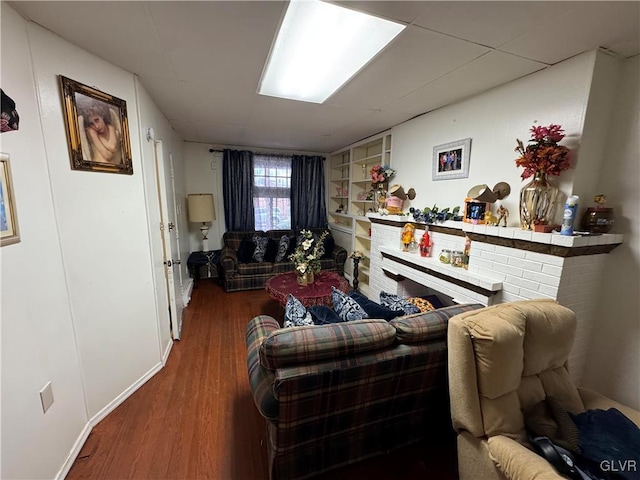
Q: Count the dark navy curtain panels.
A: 2